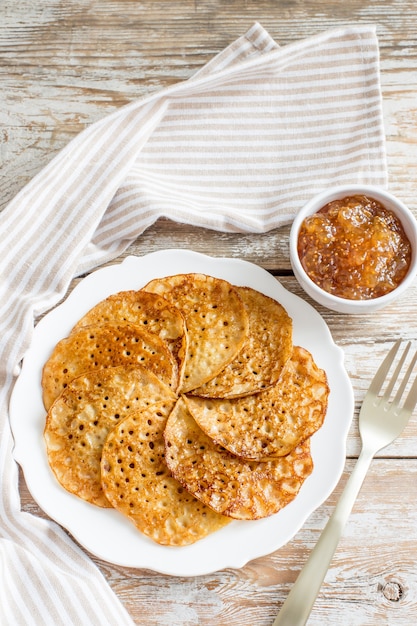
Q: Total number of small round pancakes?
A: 8